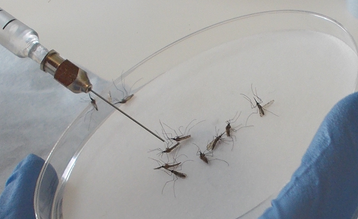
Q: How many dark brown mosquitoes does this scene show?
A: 10